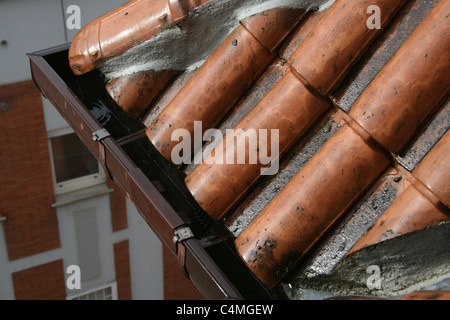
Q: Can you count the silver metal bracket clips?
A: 2